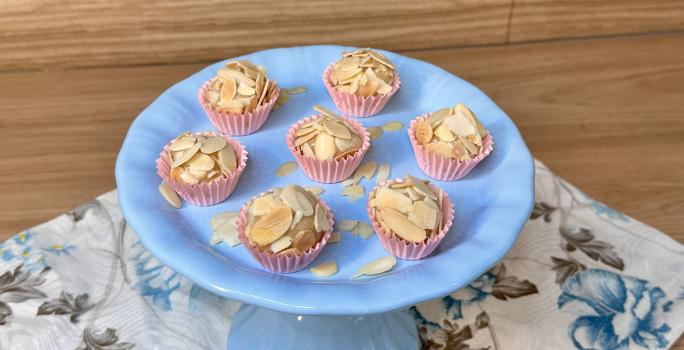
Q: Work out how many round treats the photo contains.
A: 7